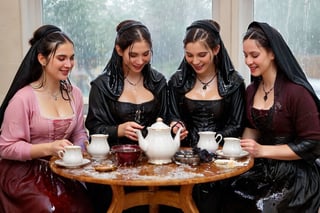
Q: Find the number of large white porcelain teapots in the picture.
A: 1